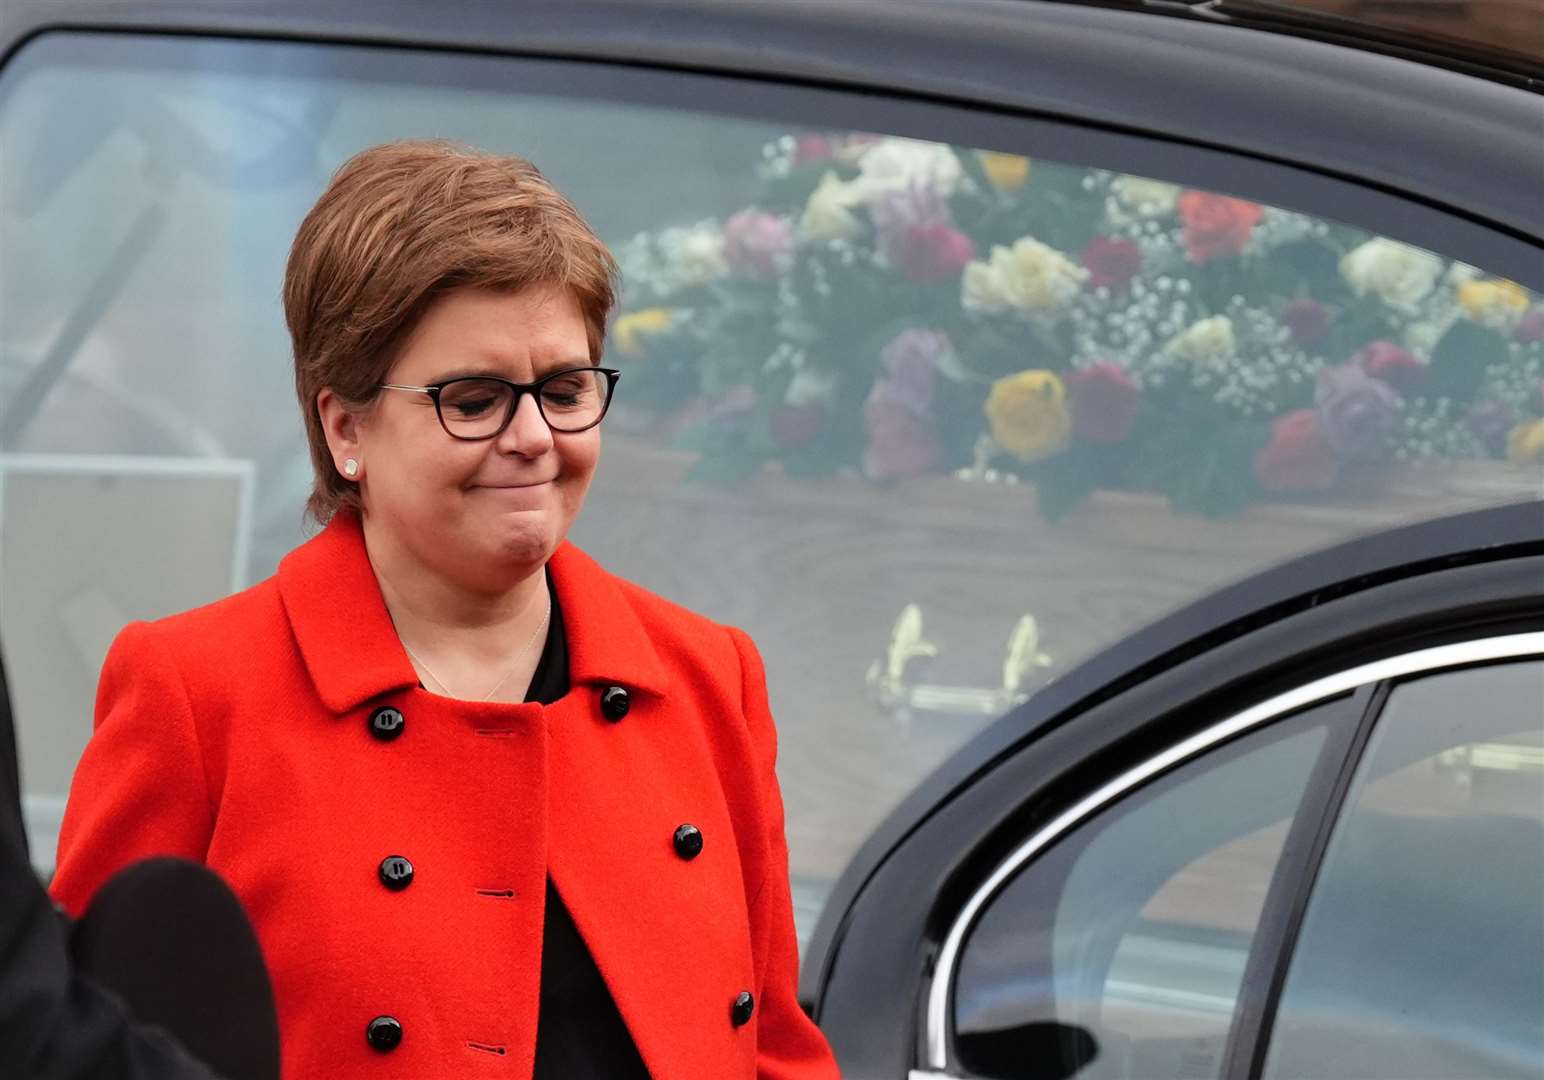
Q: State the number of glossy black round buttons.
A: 6